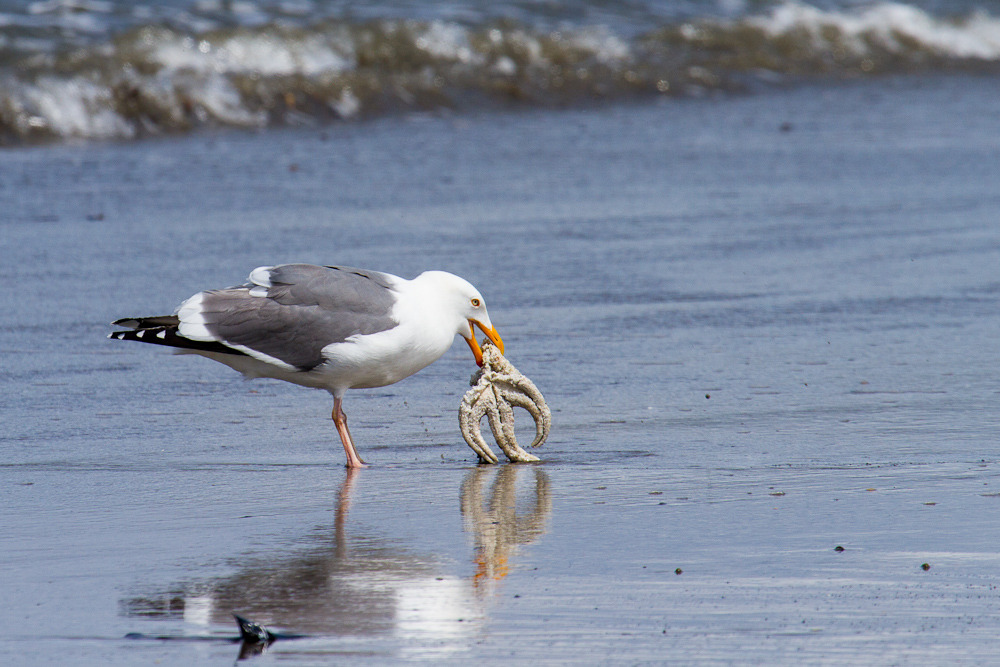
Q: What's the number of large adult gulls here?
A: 1